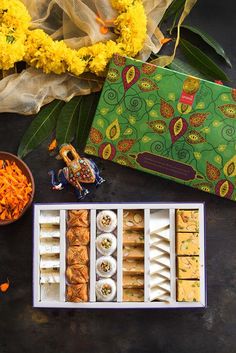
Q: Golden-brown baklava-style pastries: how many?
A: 5